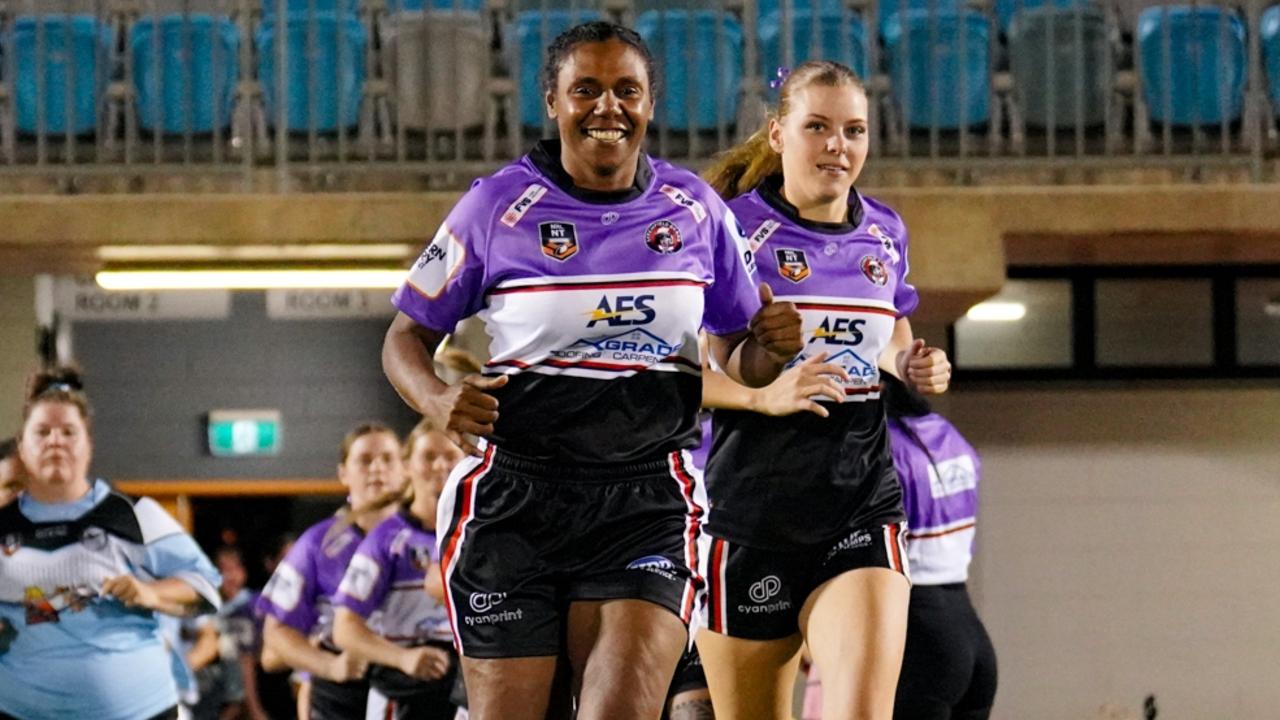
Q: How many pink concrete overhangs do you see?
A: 0